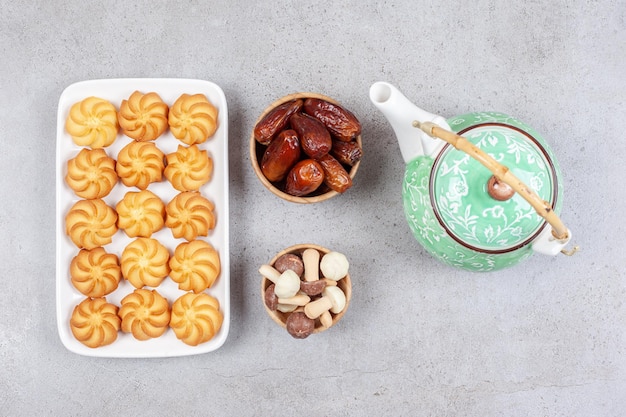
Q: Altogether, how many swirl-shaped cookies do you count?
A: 15